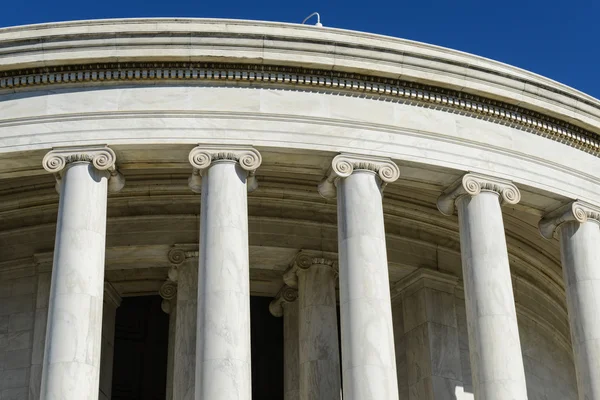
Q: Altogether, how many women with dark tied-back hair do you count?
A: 0